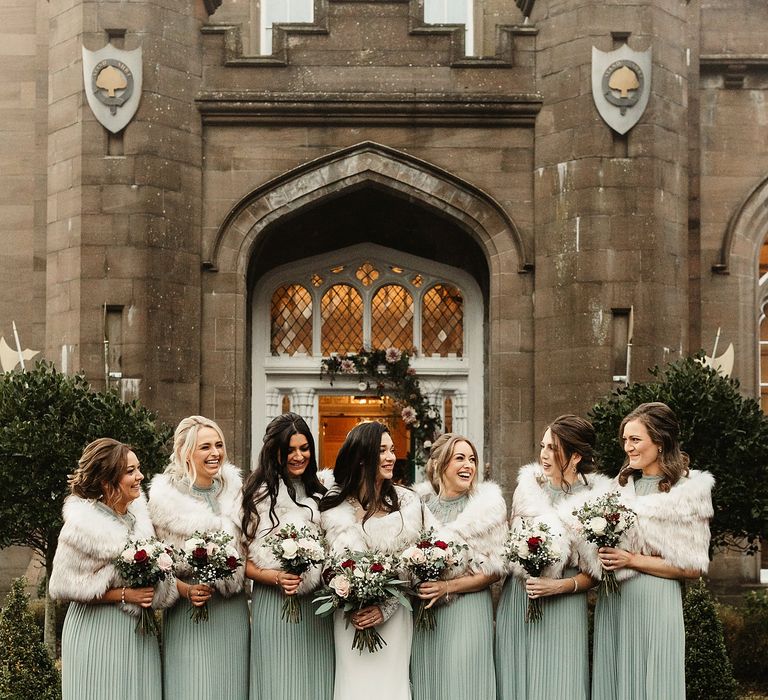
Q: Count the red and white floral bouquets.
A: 7